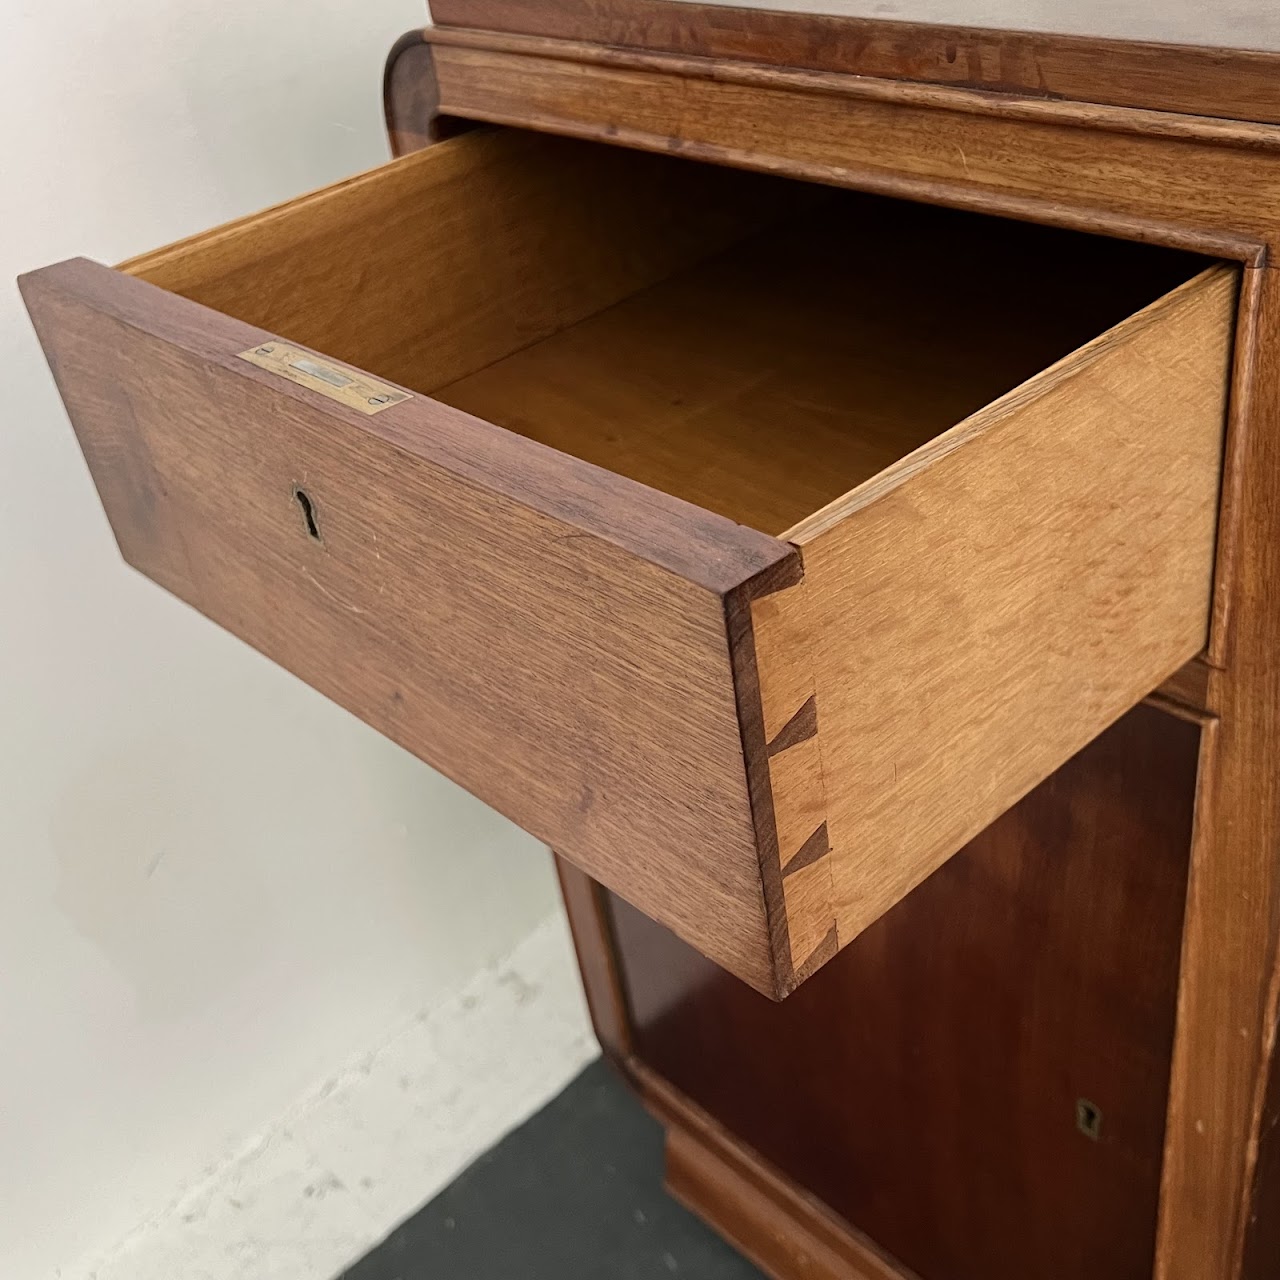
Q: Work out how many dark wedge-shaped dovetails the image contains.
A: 3